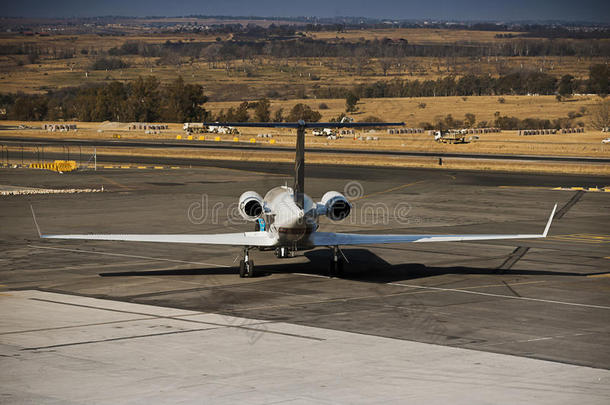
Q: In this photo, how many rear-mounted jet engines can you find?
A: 2